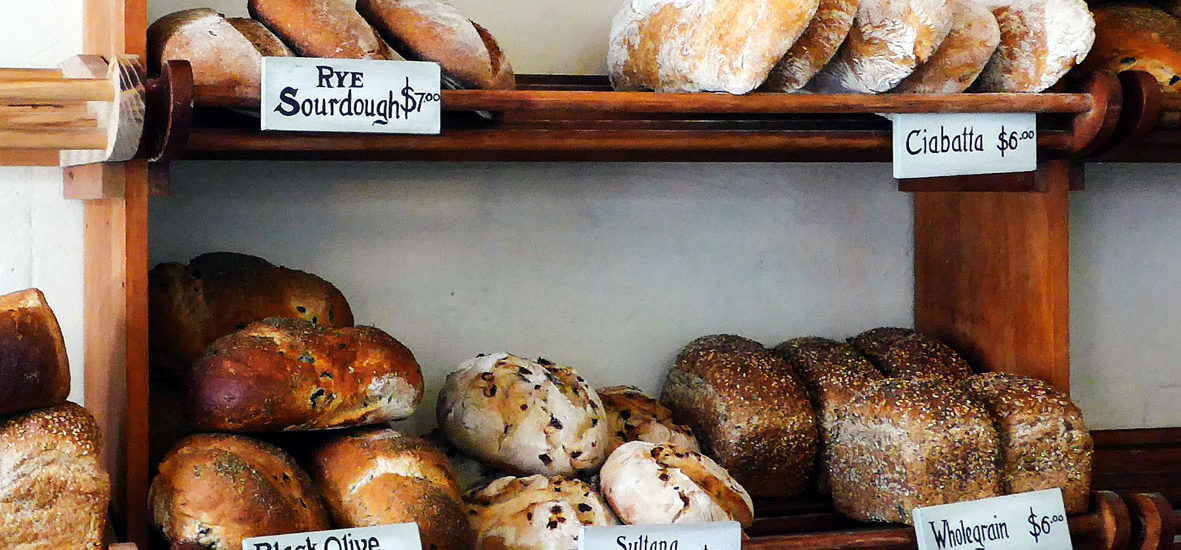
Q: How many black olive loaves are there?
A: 4